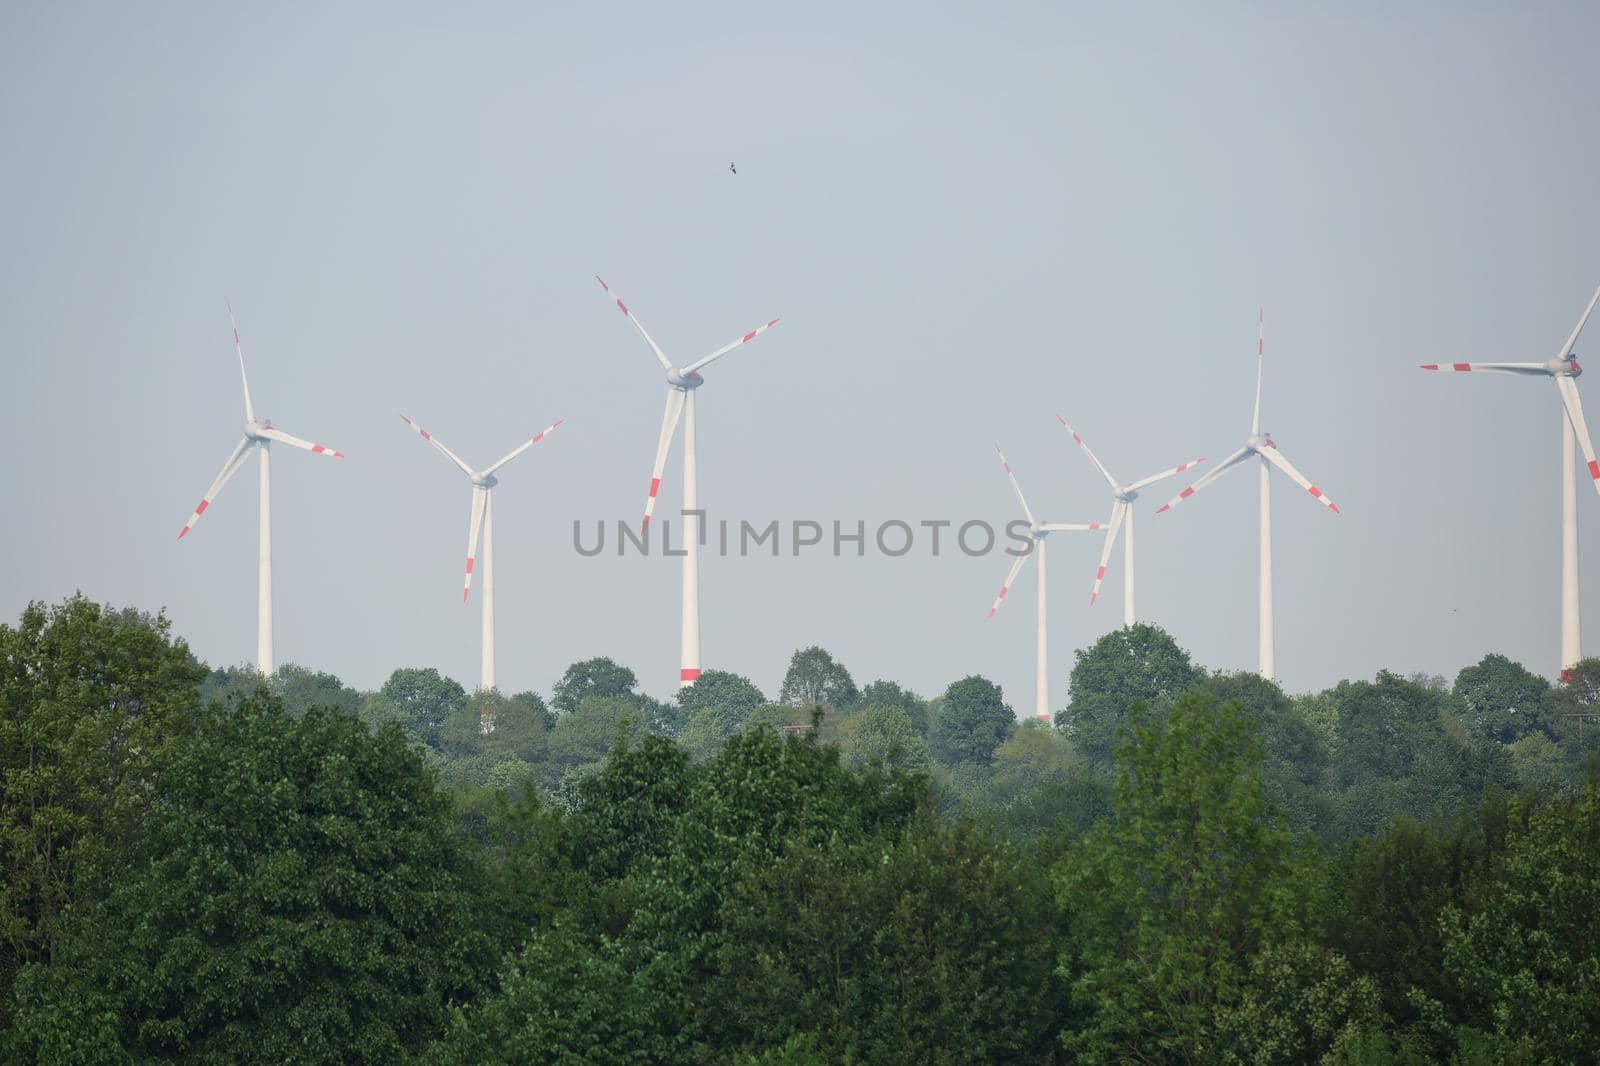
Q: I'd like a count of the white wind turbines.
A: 7